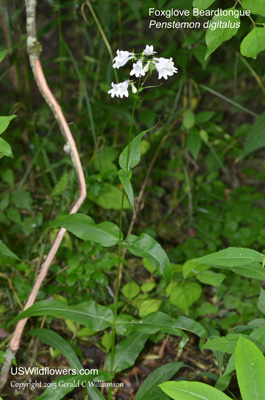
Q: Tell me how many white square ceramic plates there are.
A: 0